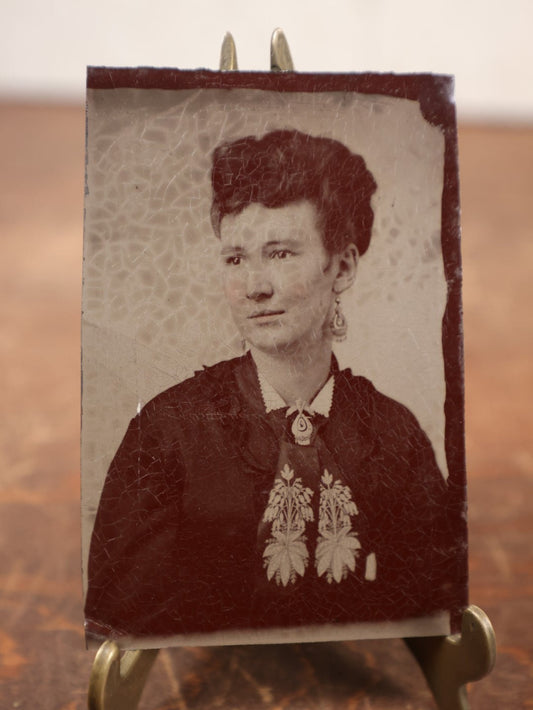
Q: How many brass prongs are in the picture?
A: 4